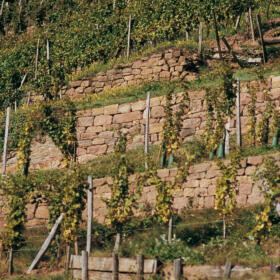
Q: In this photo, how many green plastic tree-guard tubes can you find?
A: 5